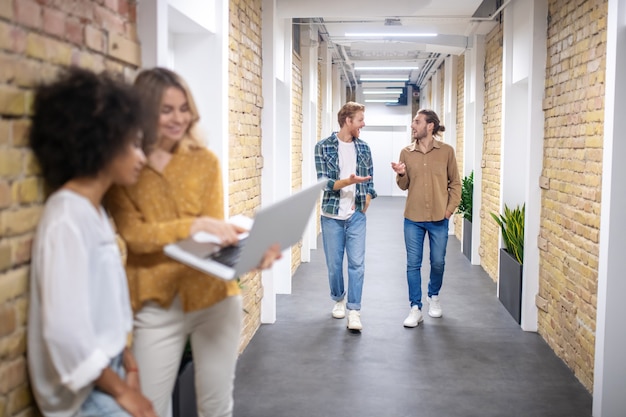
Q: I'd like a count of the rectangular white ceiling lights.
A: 5